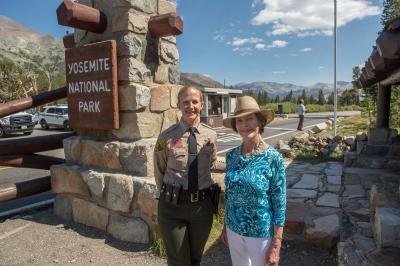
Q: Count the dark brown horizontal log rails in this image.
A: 4